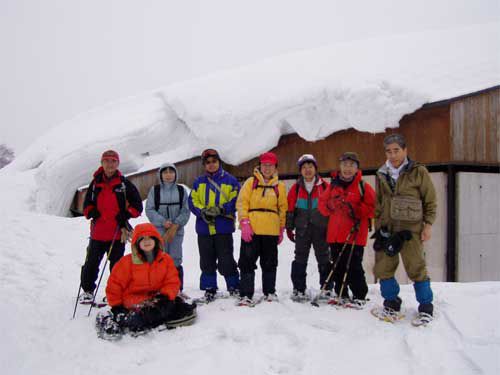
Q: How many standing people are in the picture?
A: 7